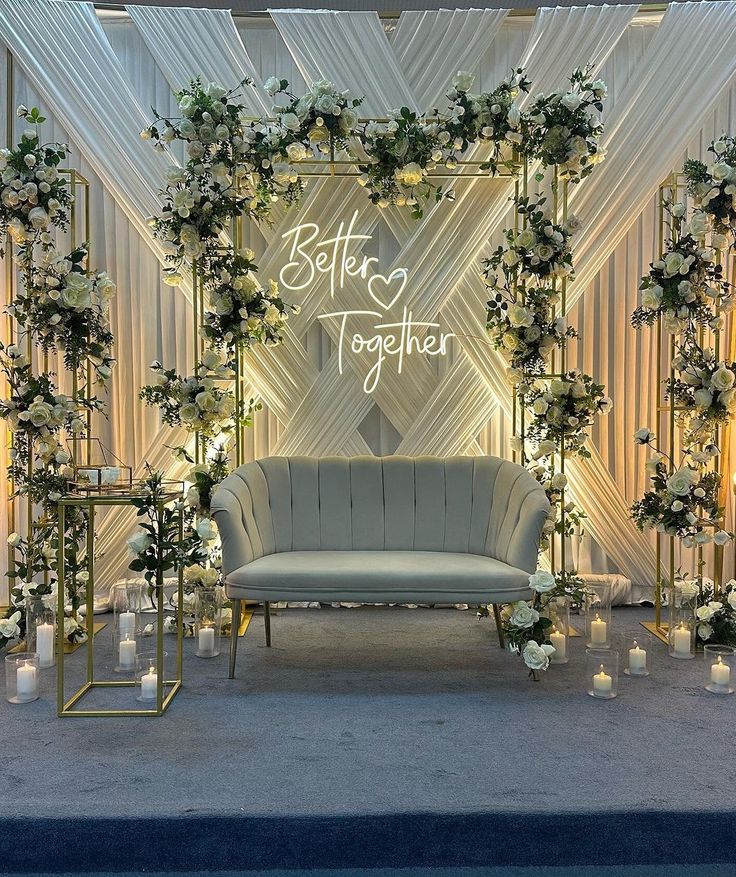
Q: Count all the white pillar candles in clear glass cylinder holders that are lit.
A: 12